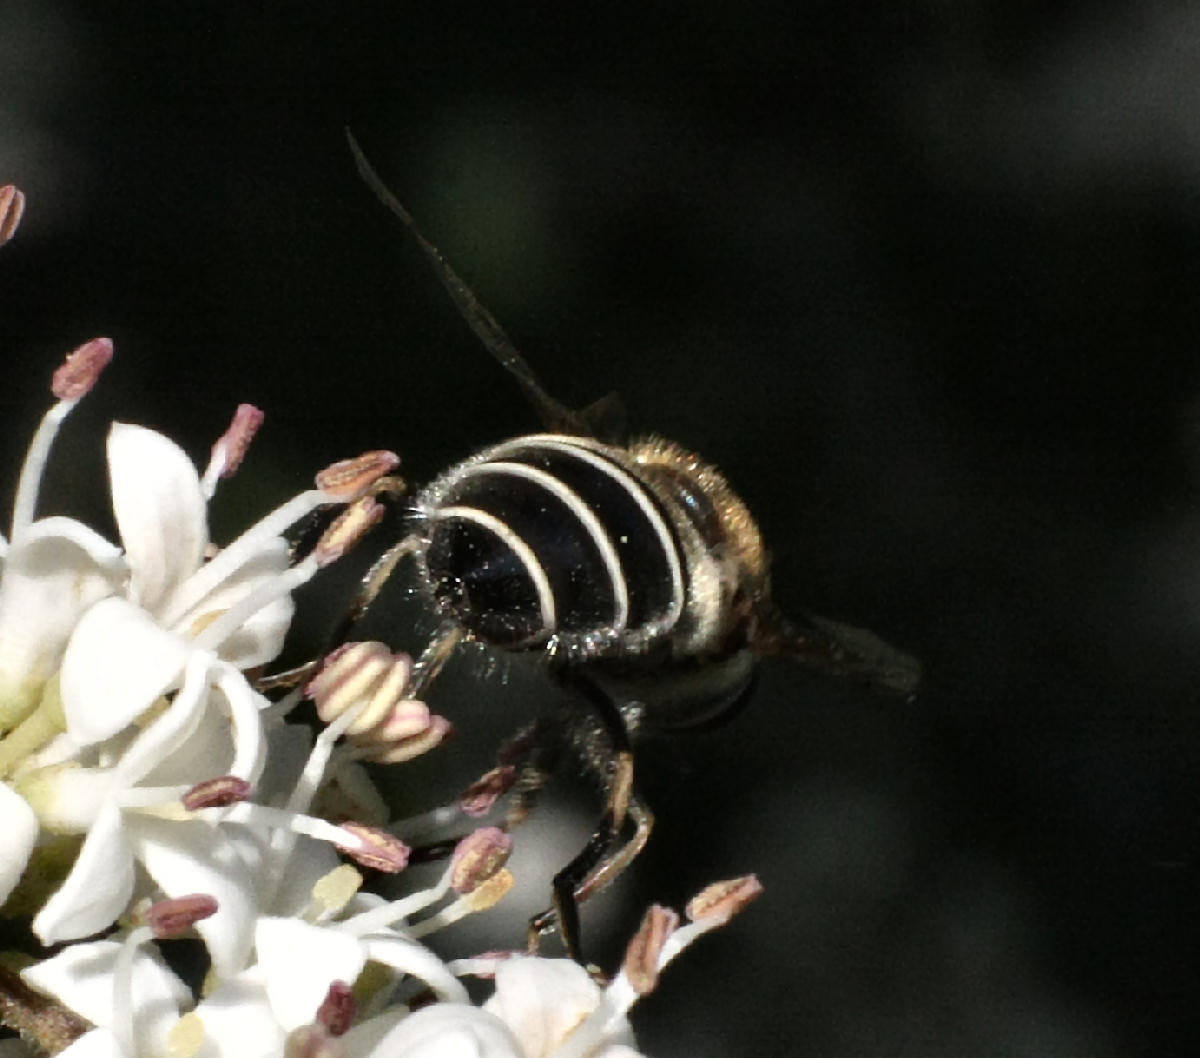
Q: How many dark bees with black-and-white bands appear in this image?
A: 1